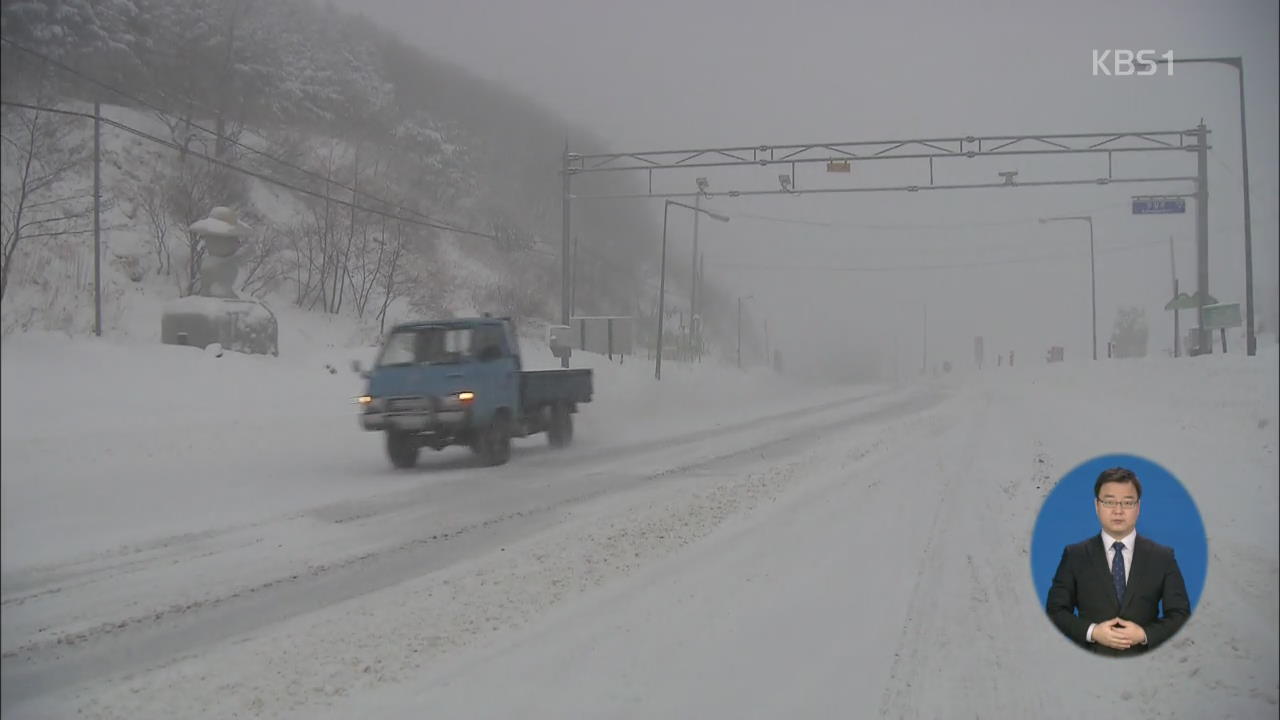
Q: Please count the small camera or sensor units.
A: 3